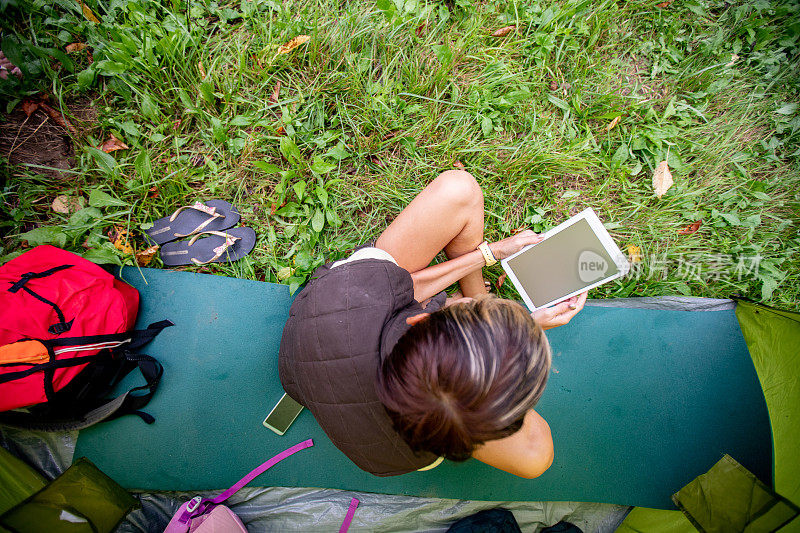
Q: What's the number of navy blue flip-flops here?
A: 2